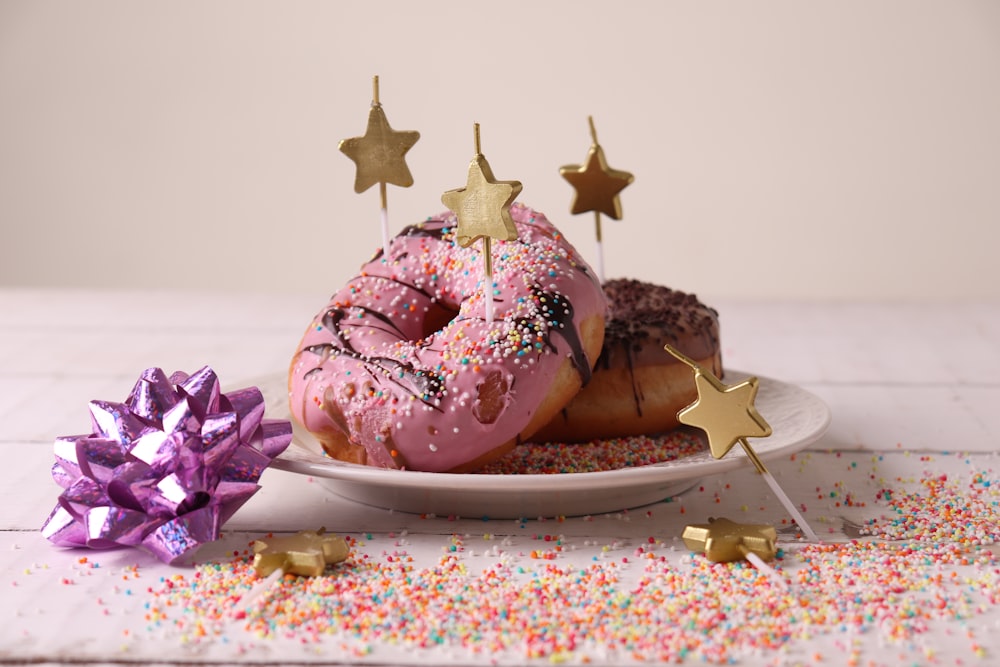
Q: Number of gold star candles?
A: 6